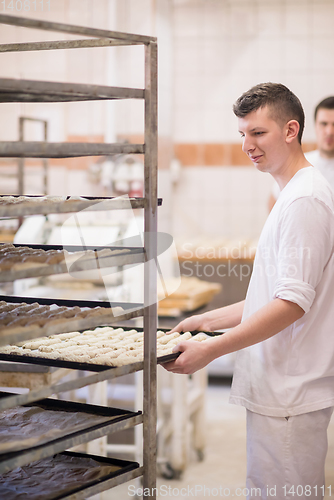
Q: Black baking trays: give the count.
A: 6